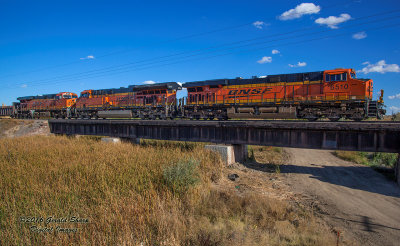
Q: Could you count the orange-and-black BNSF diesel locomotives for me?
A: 3